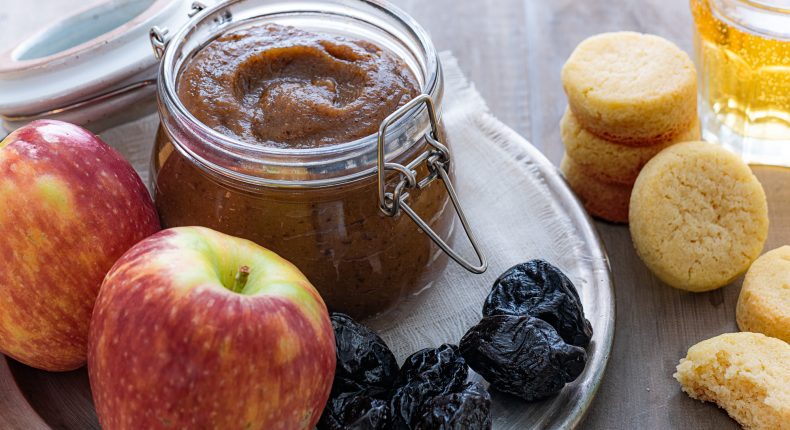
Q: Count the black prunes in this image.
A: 6